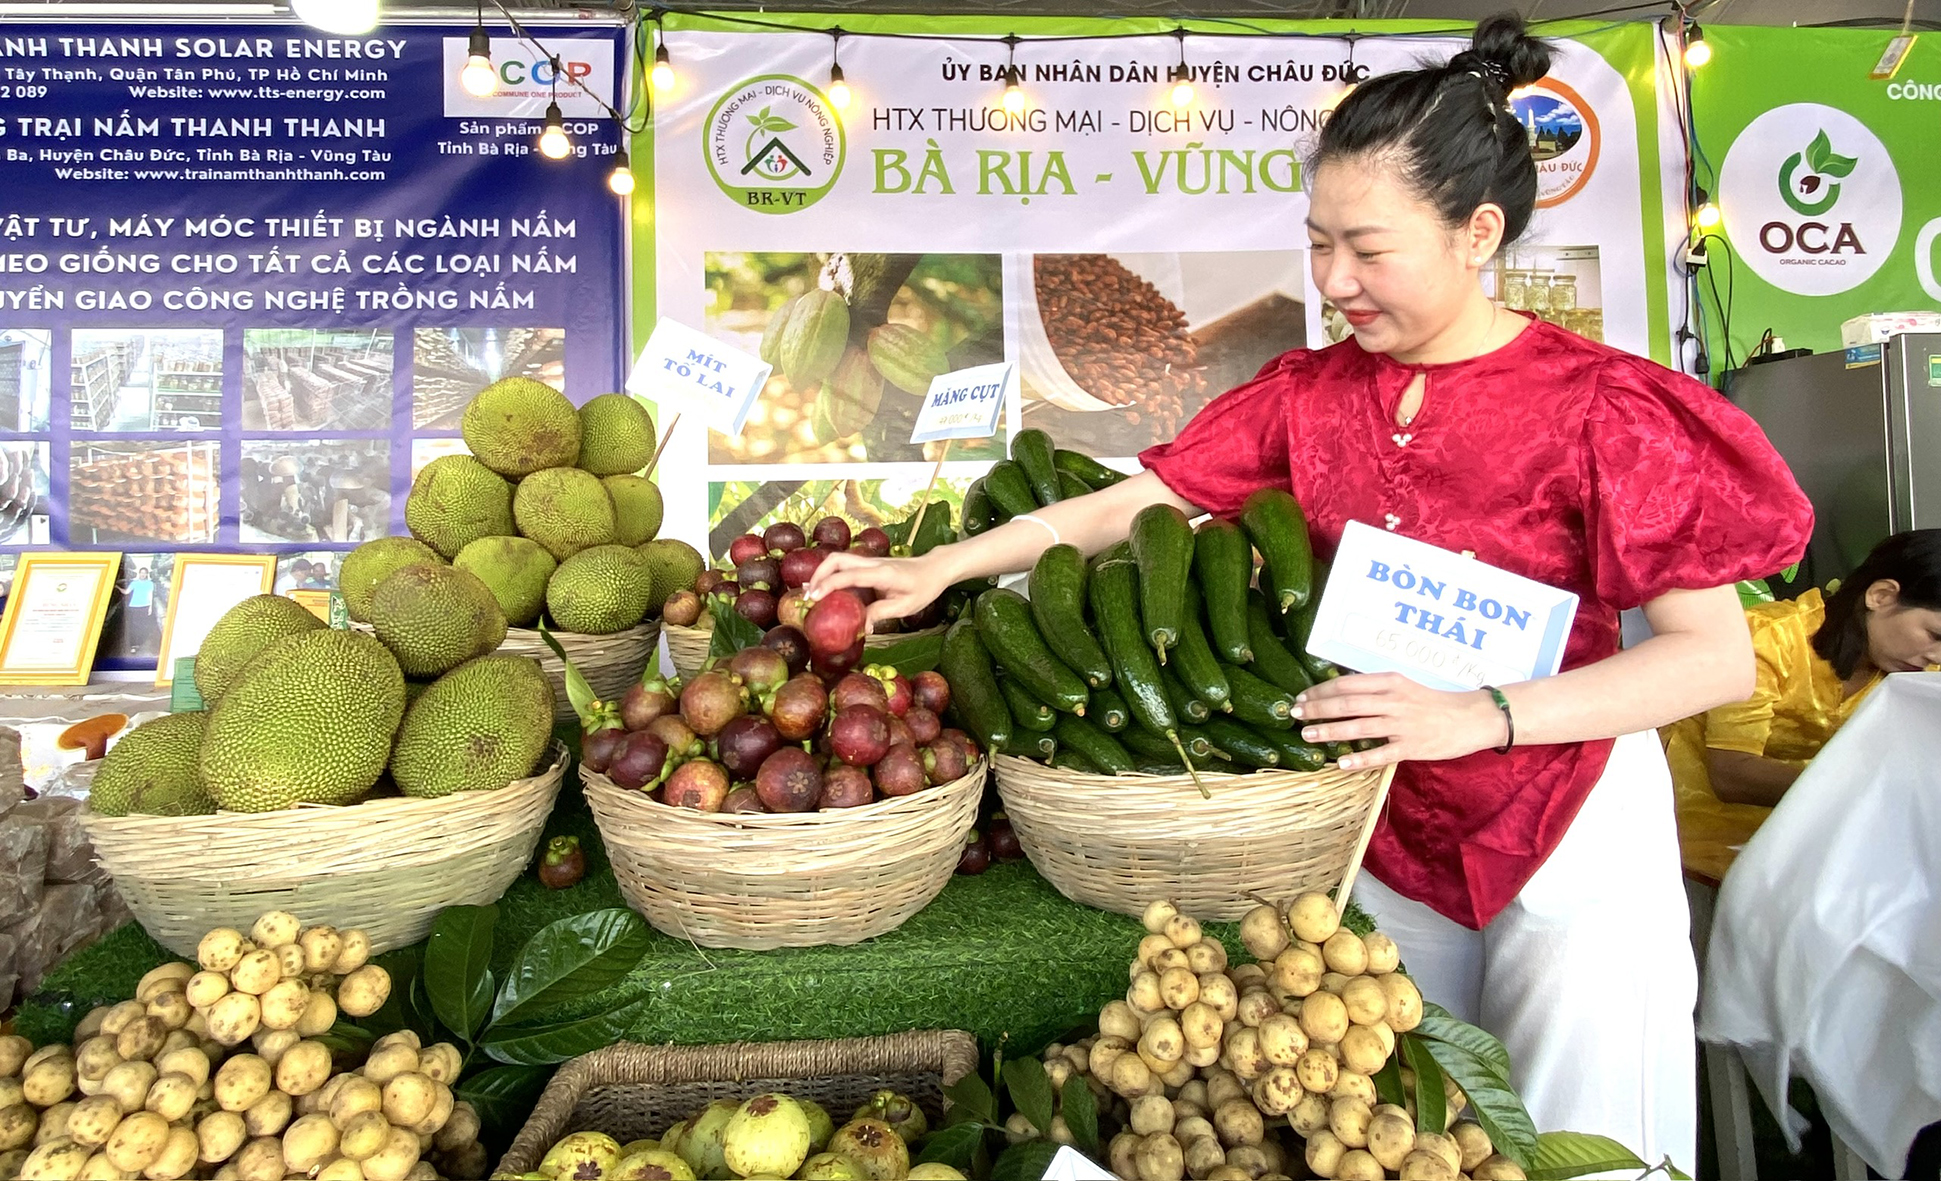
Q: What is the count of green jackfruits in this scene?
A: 14